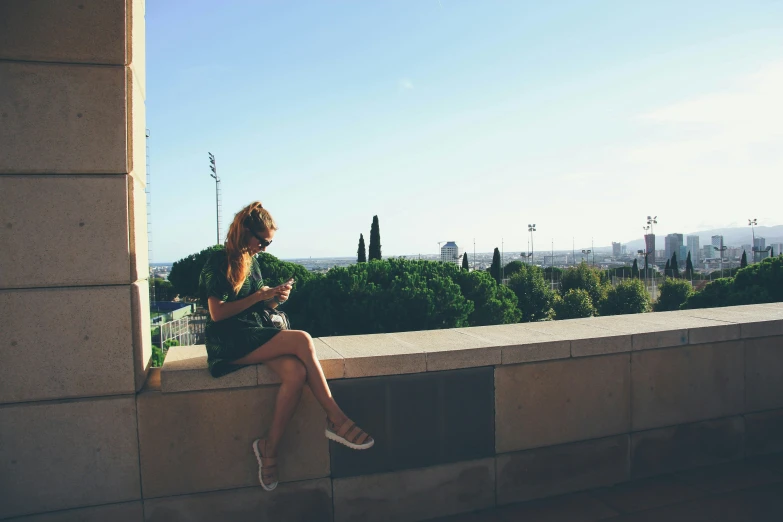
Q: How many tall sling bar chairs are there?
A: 0